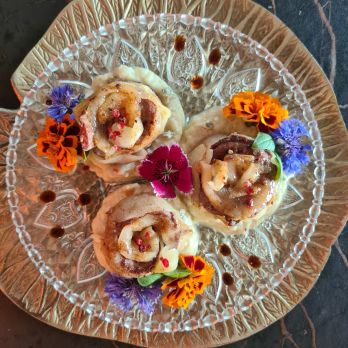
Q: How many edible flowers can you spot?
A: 7